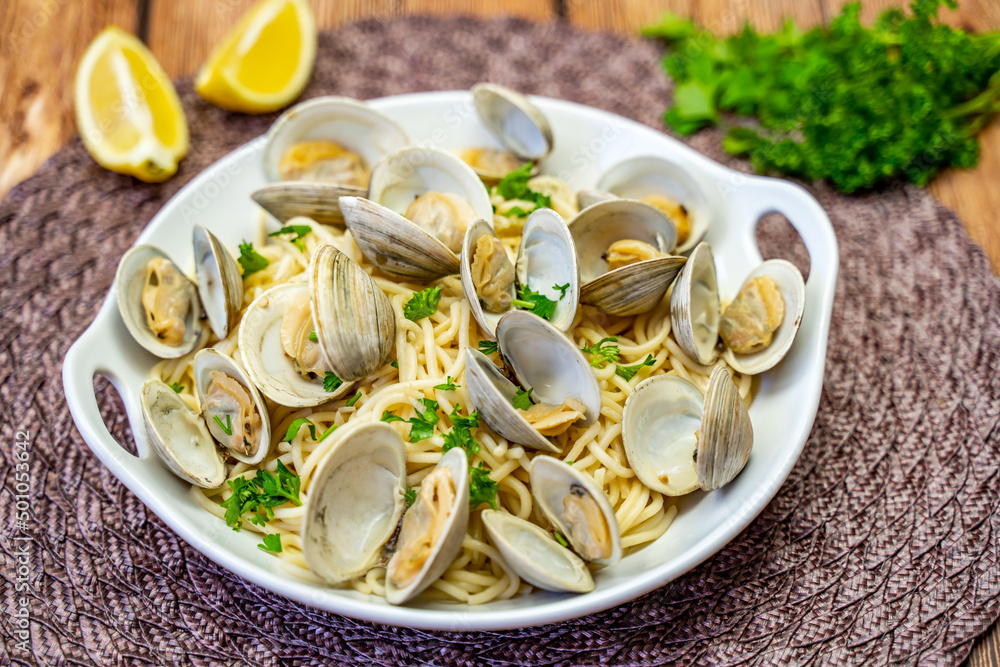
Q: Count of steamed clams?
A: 14